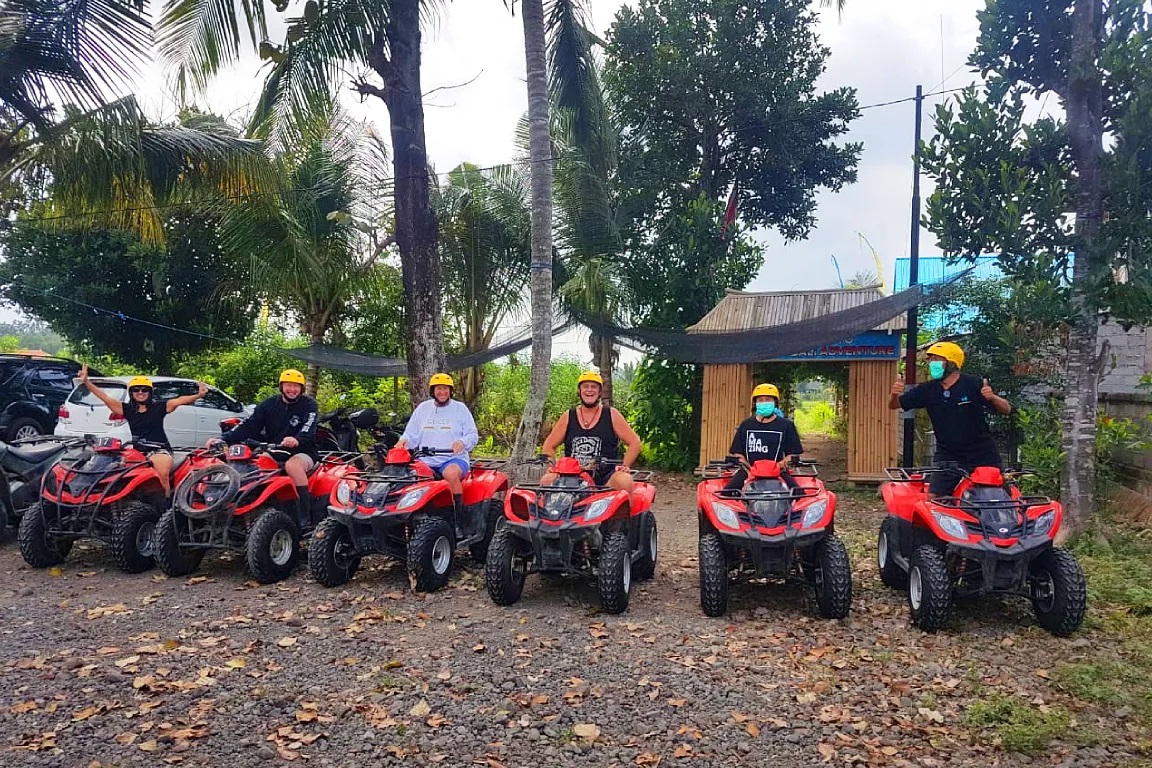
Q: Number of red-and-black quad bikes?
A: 6